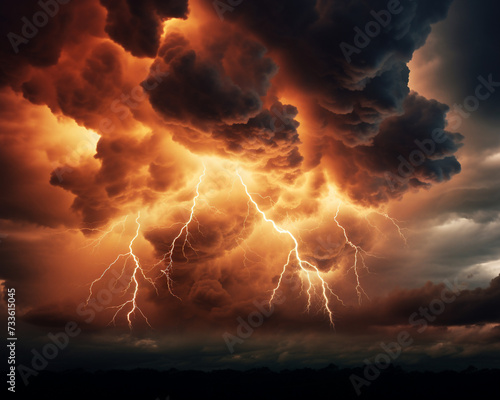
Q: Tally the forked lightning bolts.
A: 4